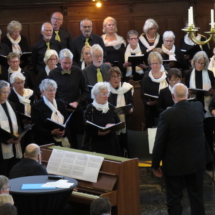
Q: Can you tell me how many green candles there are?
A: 0